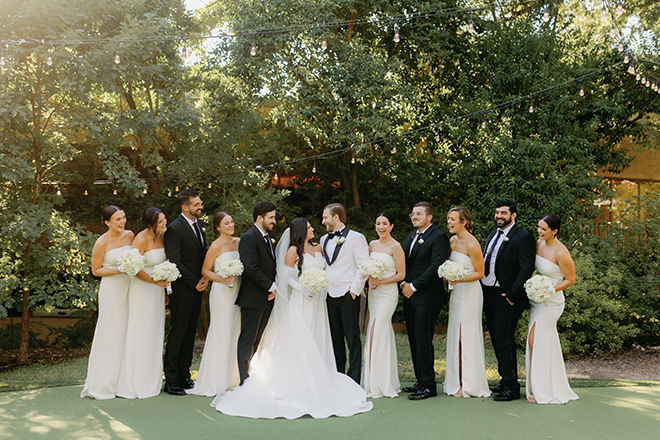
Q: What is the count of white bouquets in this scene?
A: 7